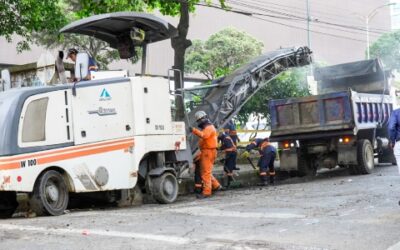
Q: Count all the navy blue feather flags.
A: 0